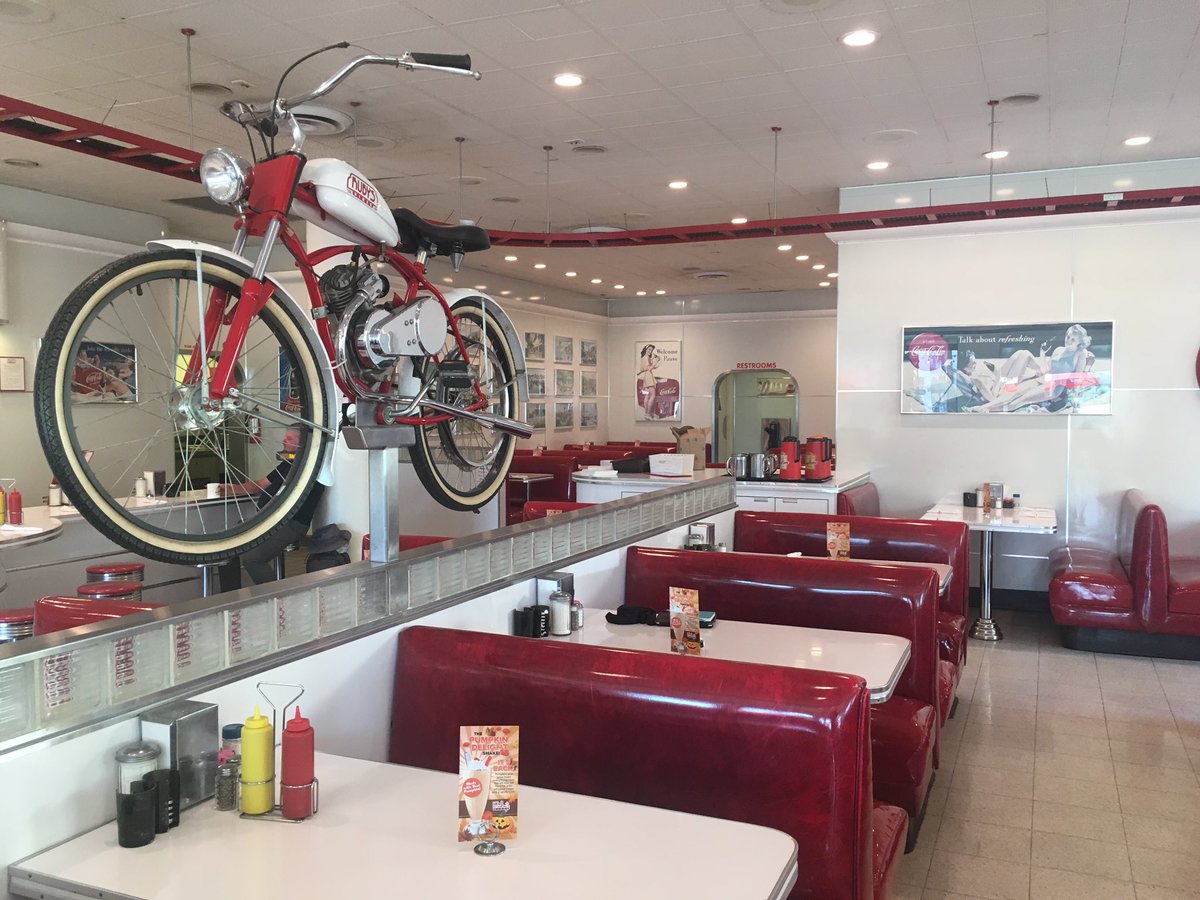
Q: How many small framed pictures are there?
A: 9